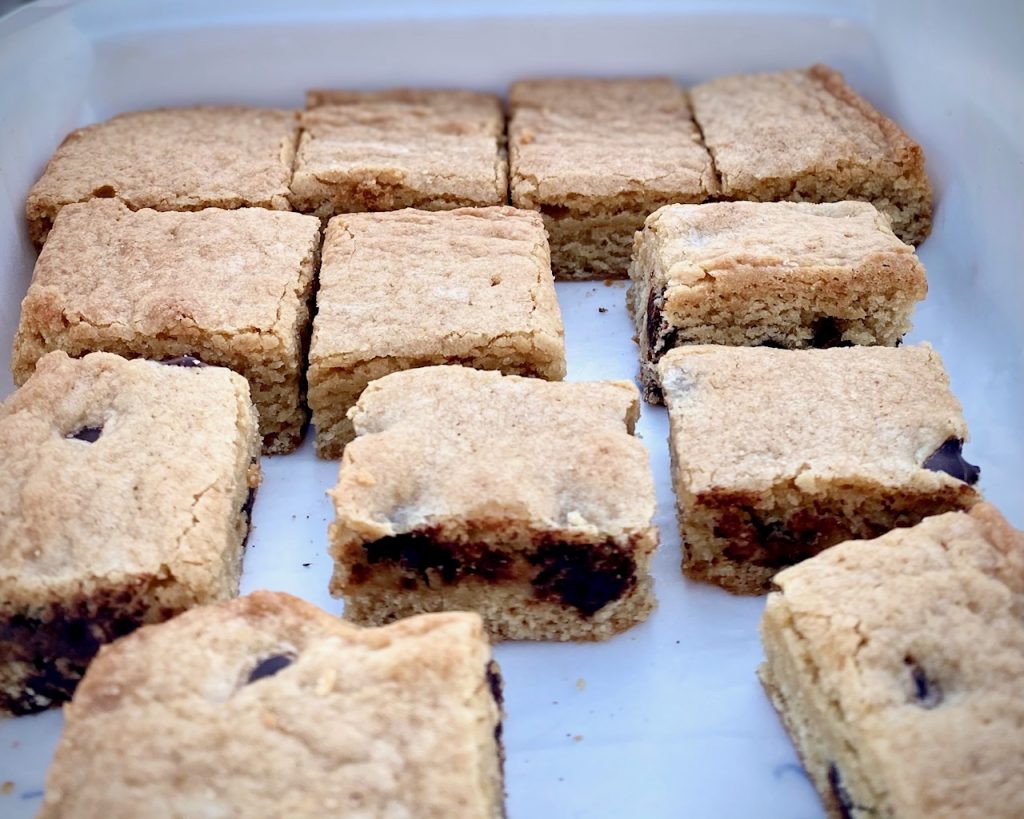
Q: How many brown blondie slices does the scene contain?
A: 12